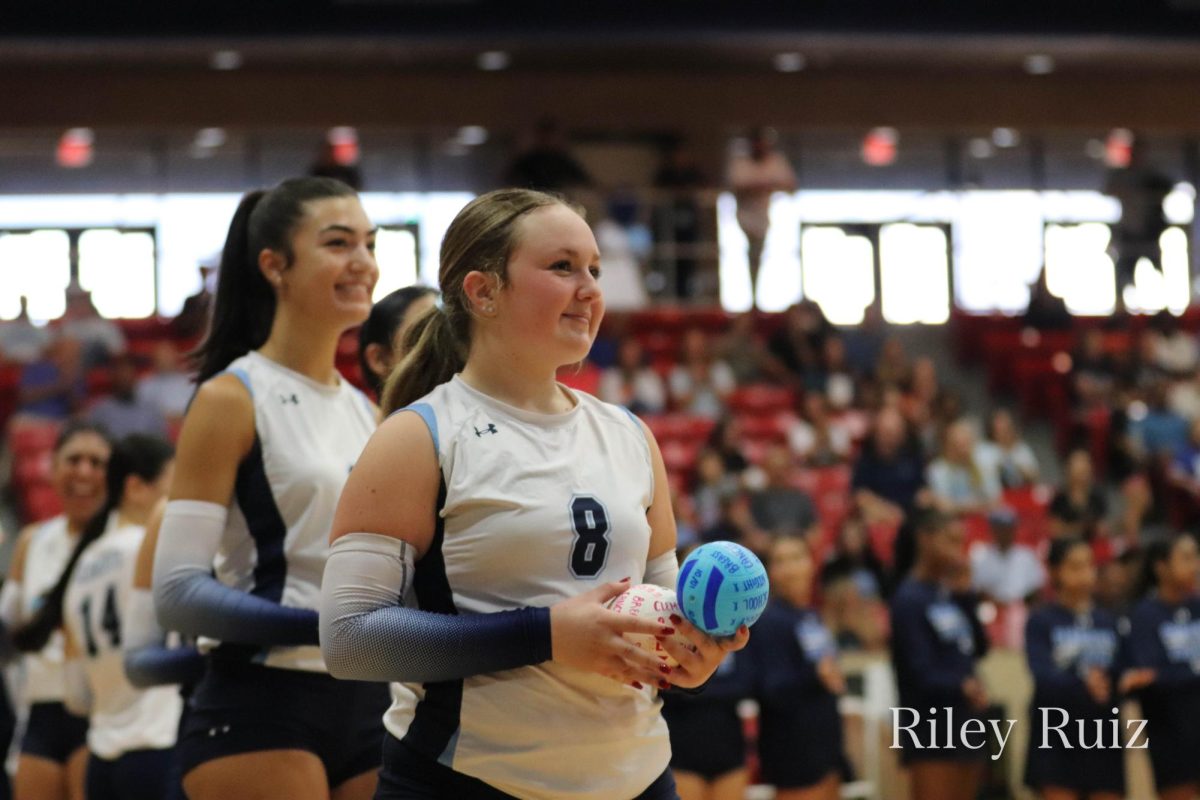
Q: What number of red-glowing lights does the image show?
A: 4